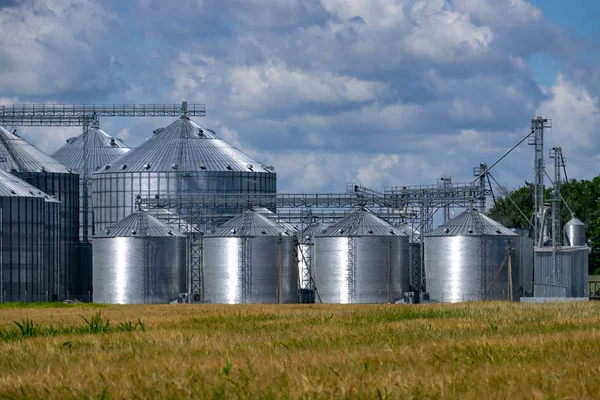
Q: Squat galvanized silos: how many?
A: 4